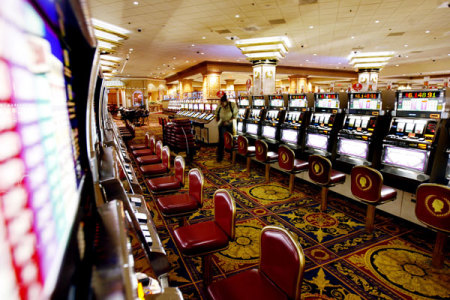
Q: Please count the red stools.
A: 15